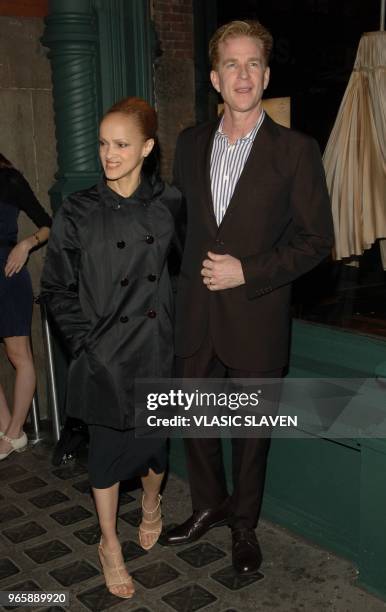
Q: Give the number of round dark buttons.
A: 6